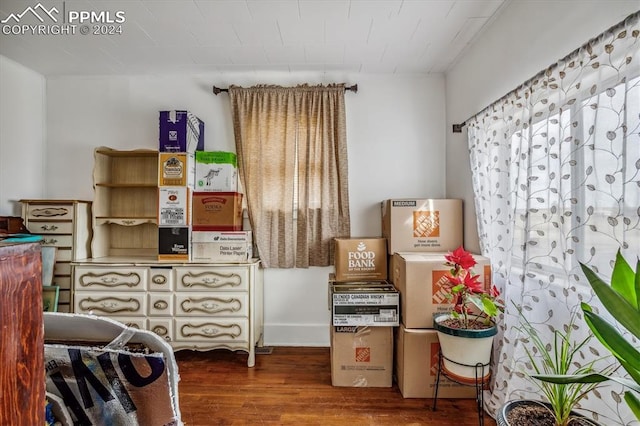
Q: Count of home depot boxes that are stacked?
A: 4